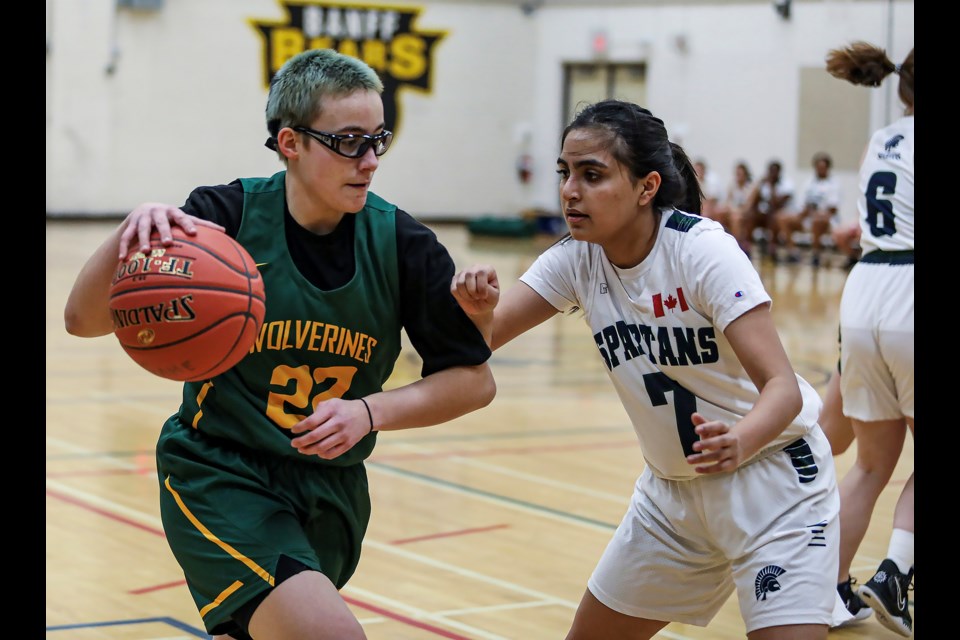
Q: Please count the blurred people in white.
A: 4